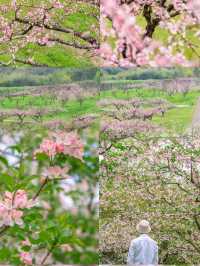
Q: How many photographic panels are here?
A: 6